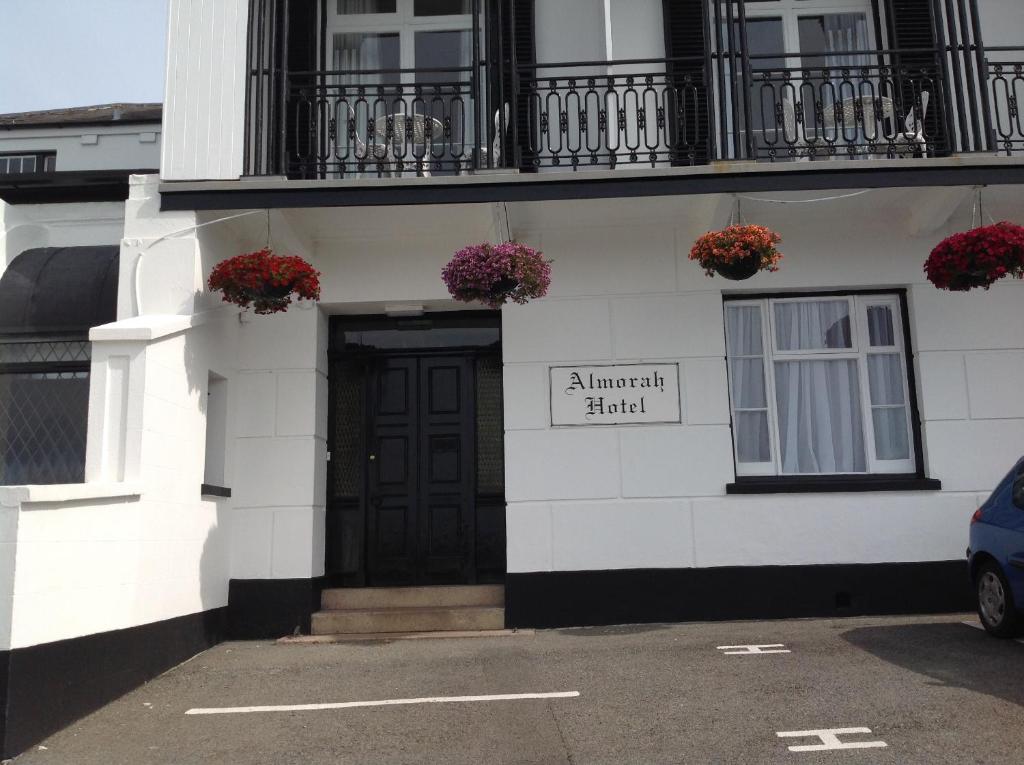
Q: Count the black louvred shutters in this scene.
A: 4